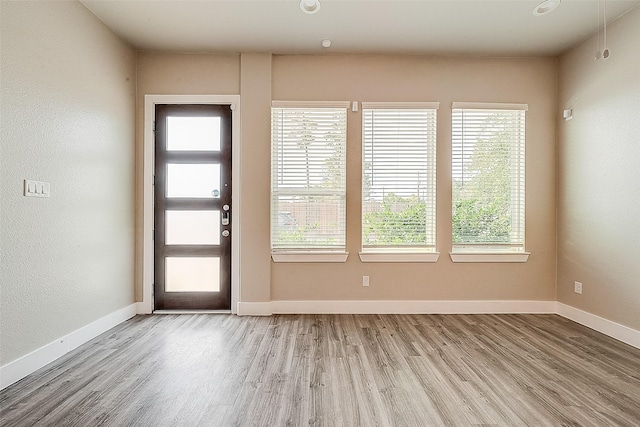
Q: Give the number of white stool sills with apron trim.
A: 3